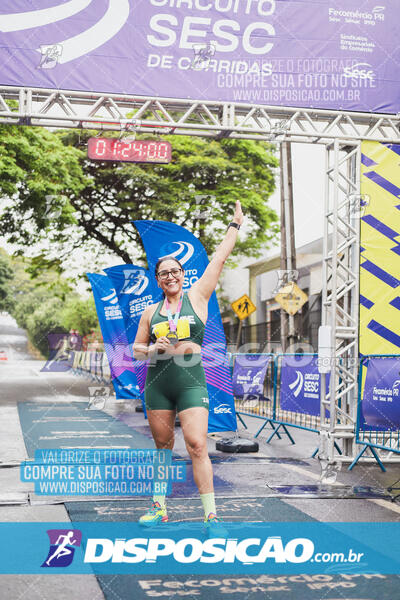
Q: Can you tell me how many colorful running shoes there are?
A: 2